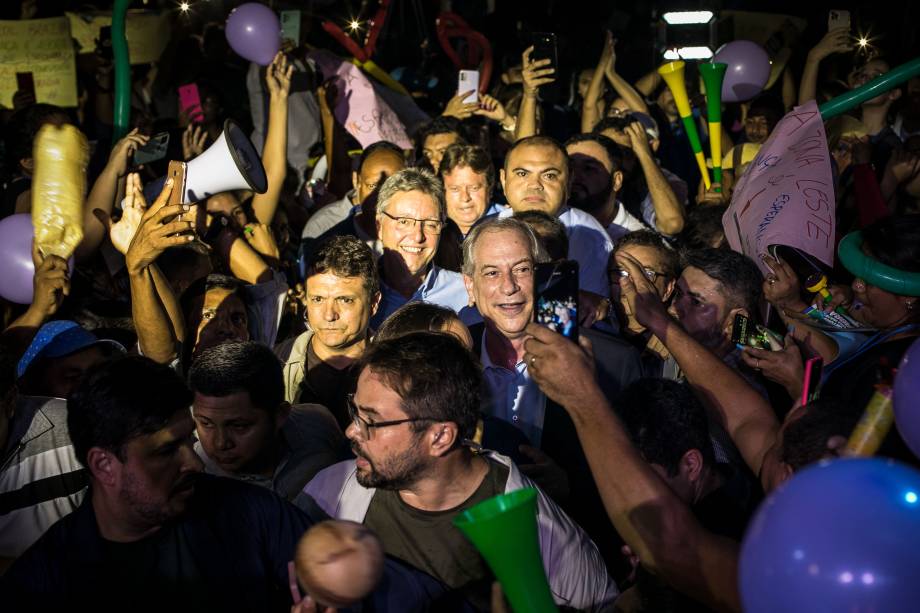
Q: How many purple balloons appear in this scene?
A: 5